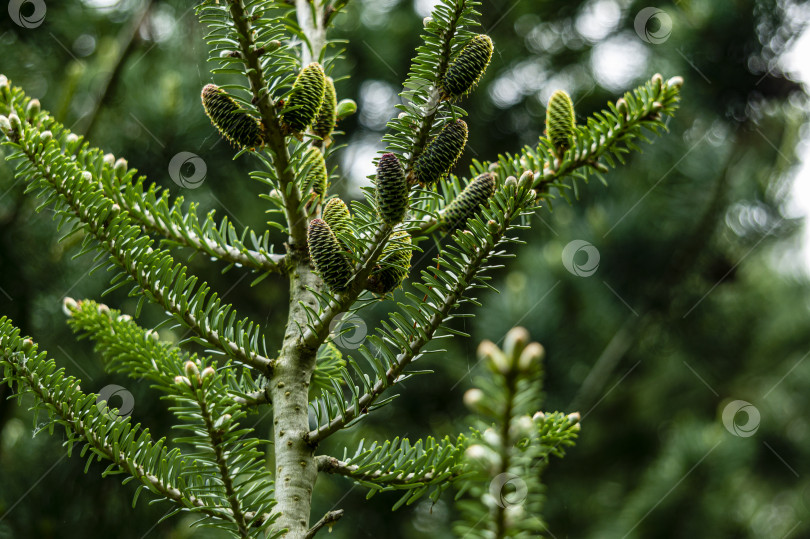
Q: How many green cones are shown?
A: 12